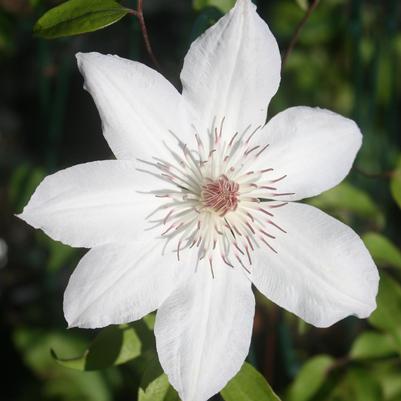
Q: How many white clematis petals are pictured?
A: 7